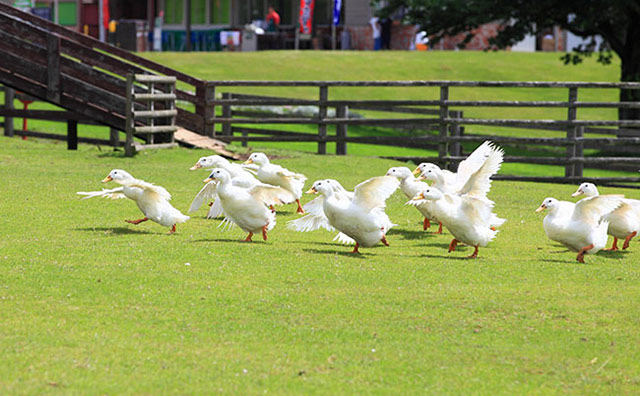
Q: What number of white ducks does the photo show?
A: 12